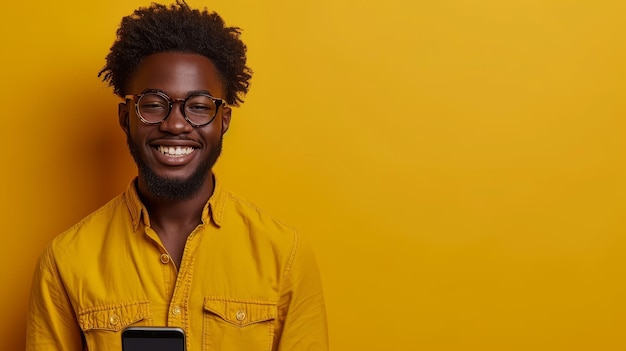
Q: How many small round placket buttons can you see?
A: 2